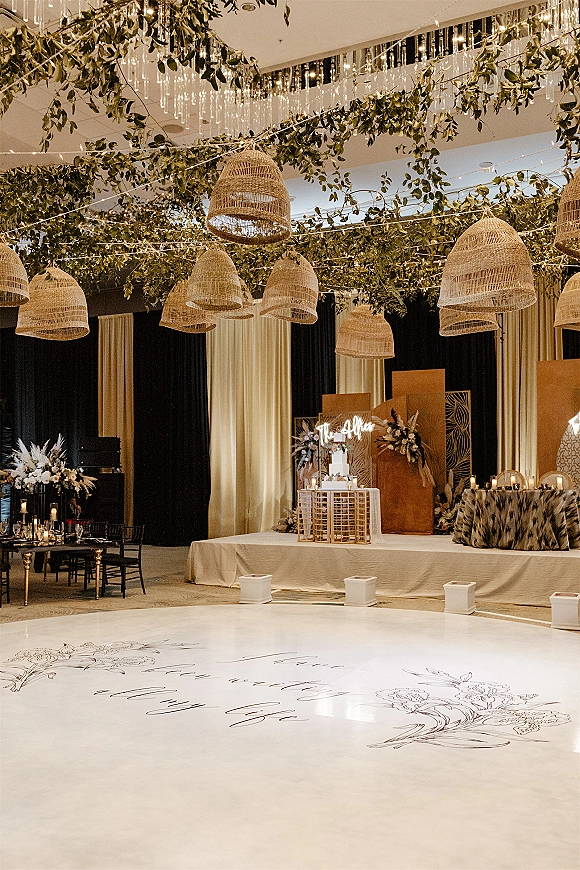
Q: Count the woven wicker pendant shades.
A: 12